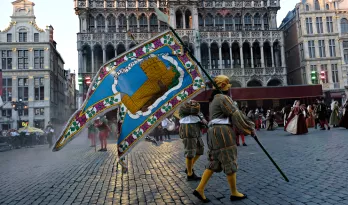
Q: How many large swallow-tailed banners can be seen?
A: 1